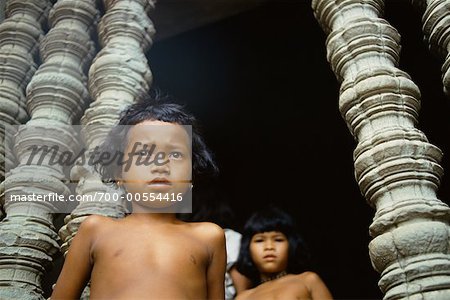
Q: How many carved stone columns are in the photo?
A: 5